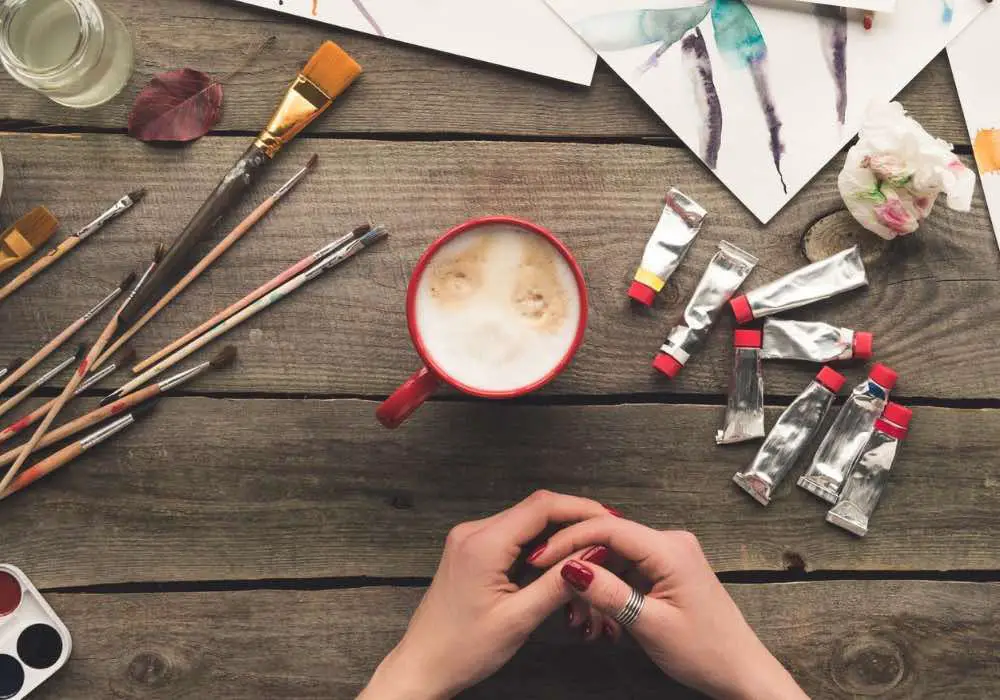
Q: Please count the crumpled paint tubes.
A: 8